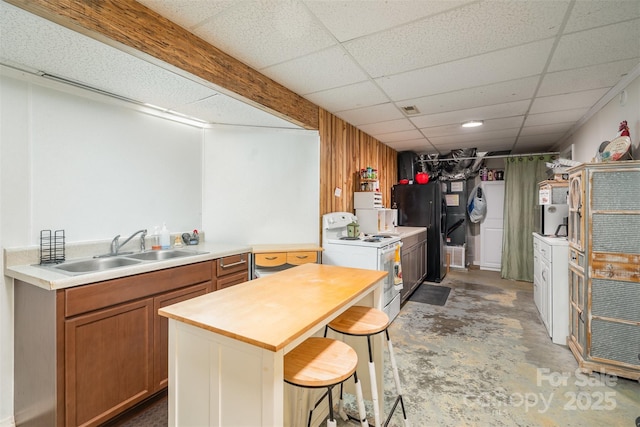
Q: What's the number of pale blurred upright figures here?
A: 0